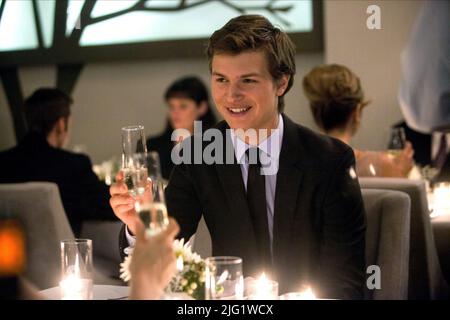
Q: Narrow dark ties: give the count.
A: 1